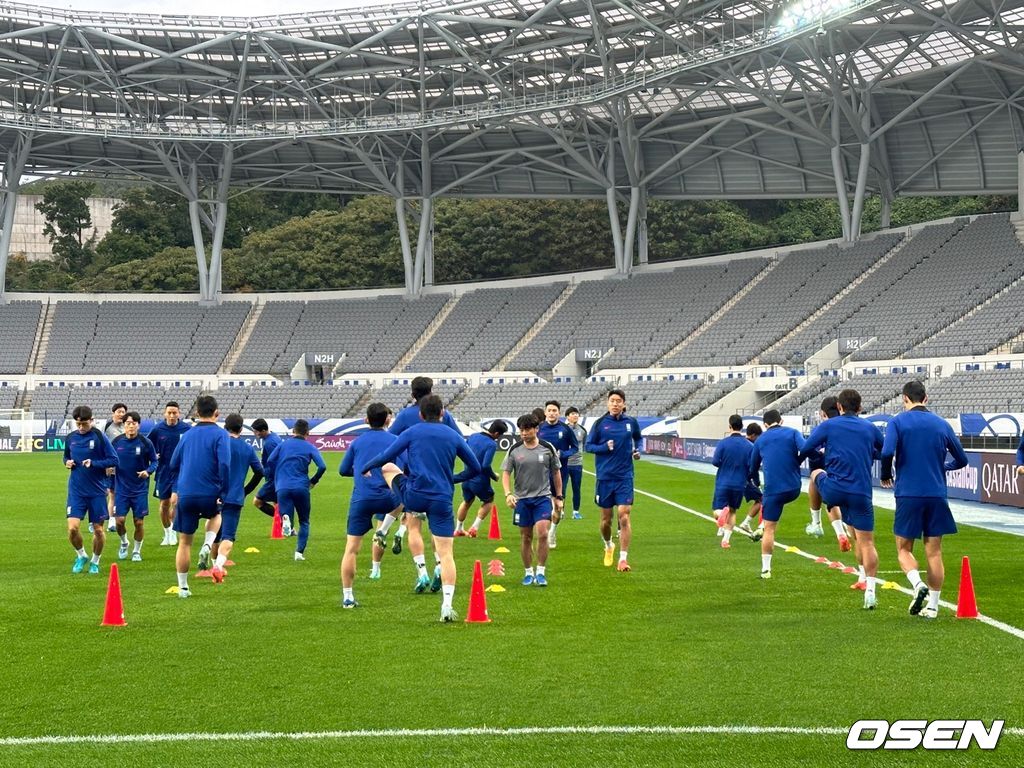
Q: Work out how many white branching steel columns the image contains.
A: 5